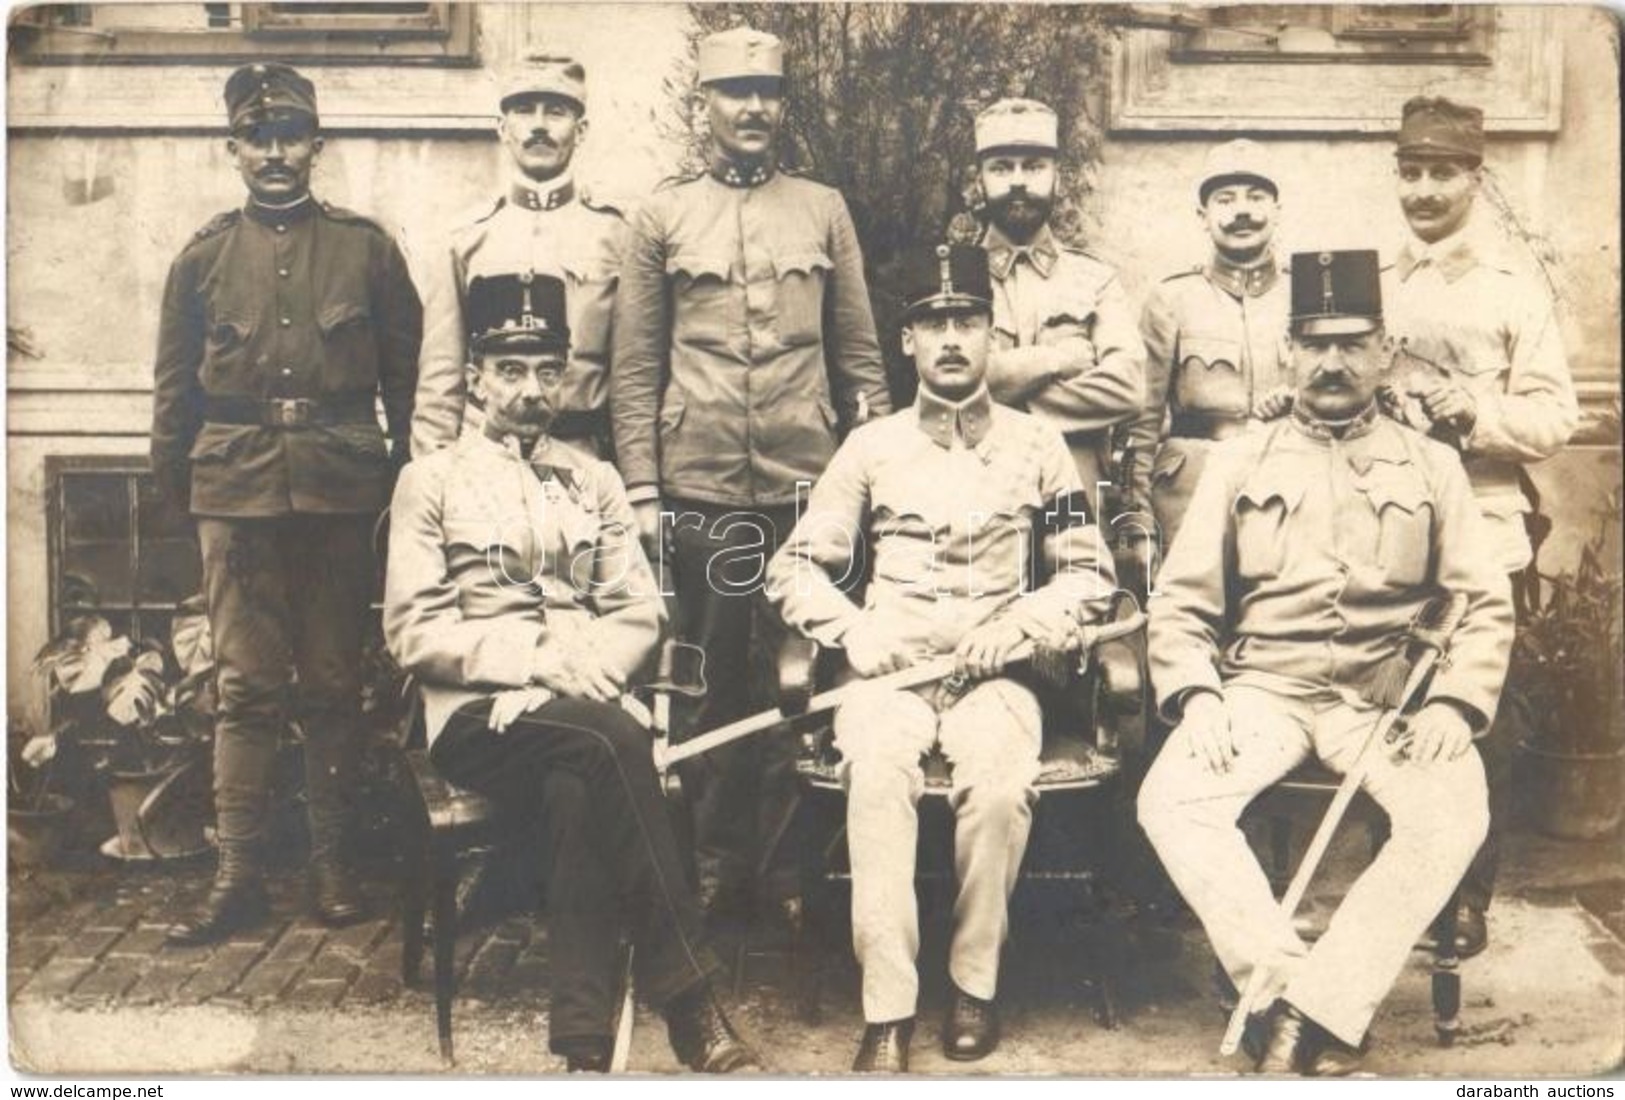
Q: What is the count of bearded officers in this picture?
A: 1